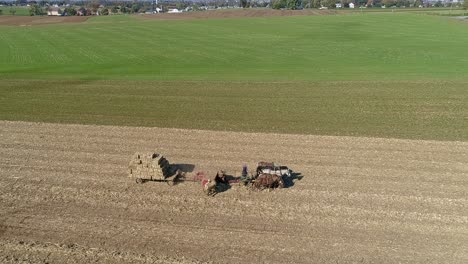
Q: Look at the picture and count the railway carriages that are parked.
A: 0